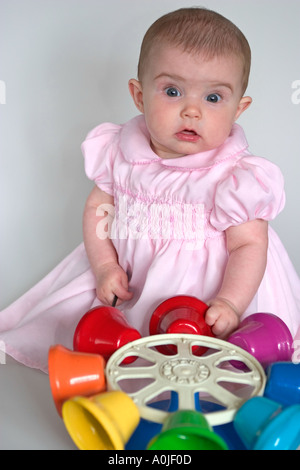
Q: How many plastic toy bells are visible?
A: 8